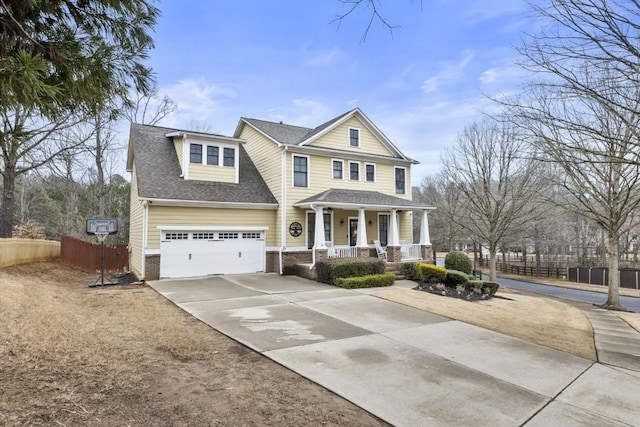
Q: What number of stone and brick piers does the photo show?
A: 4